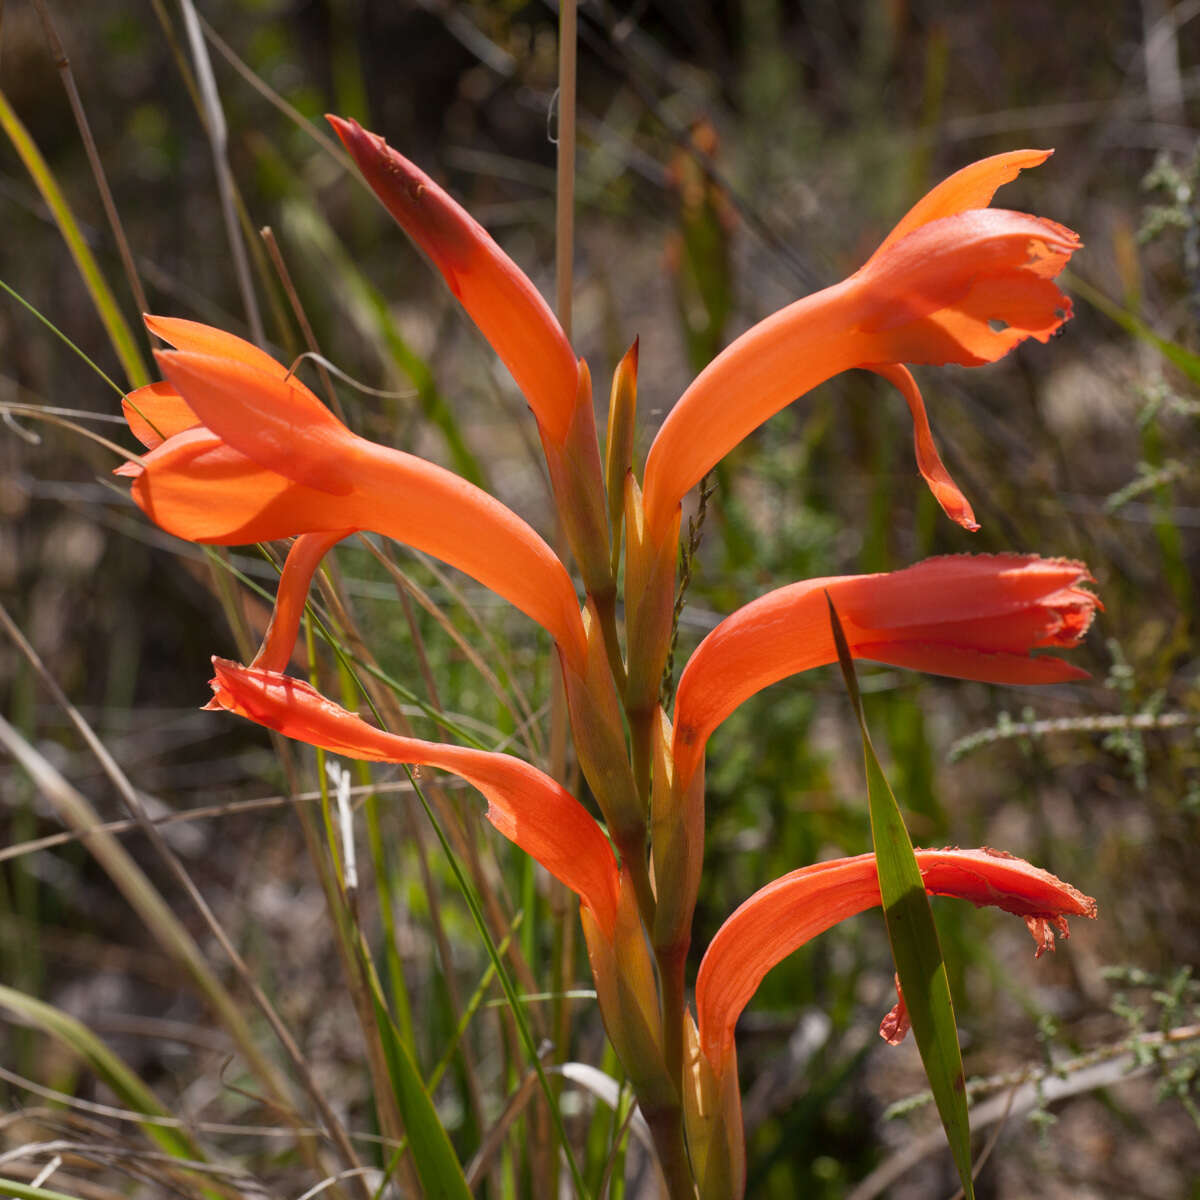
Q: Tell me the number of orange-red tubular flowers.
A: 6